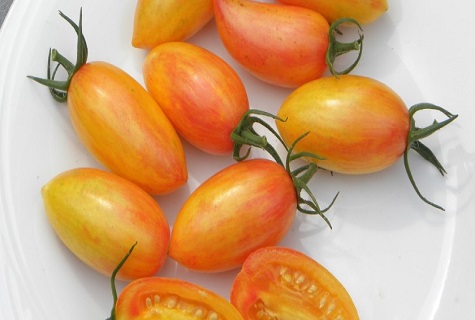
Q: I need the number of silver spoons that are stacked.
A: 0